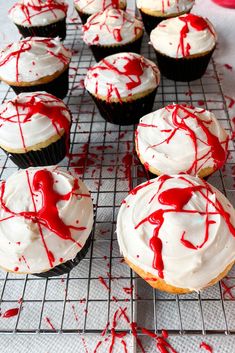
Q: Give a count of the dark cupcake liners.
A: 10